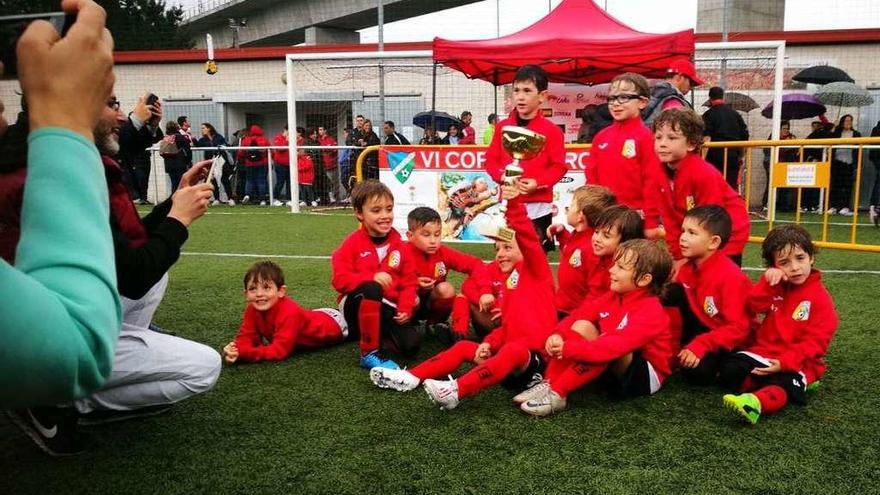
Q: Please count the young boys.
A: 12